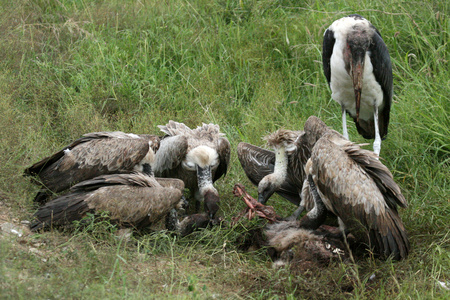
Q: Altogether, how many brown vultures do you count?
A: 5